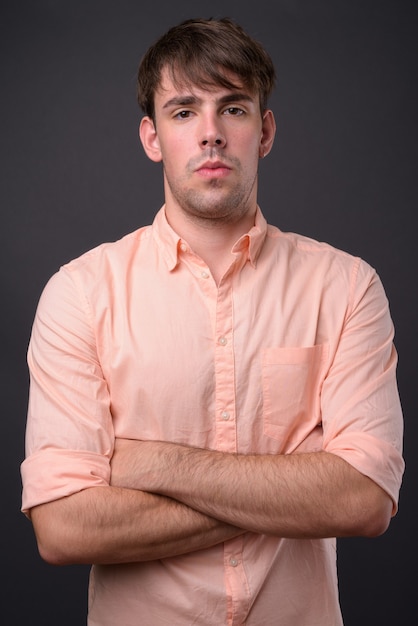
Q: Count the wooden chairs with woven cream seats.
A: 0